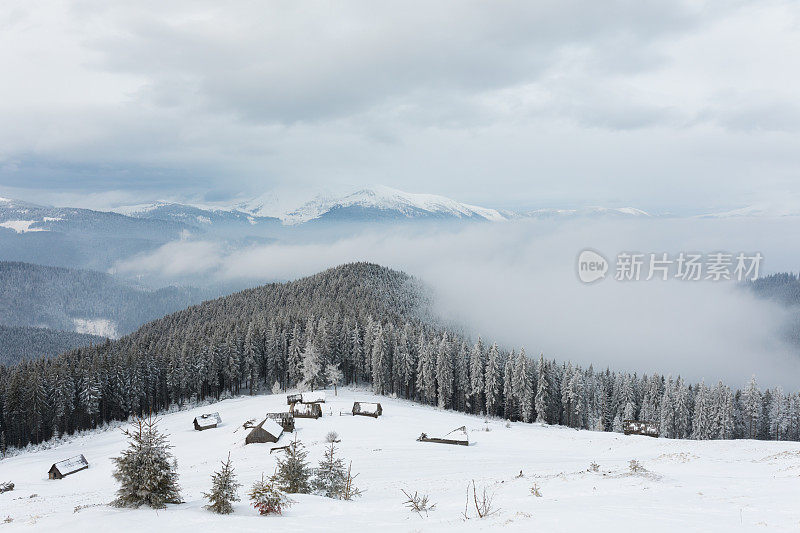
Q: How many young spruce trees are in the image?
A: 5